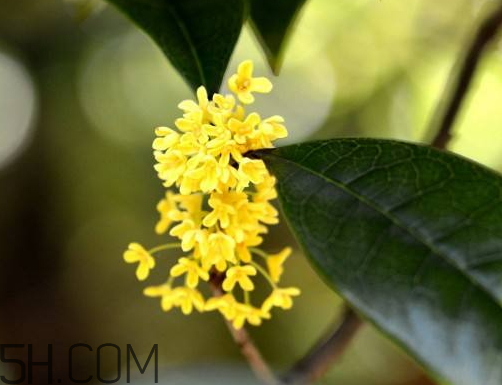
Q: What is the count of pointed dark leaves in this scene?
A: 3